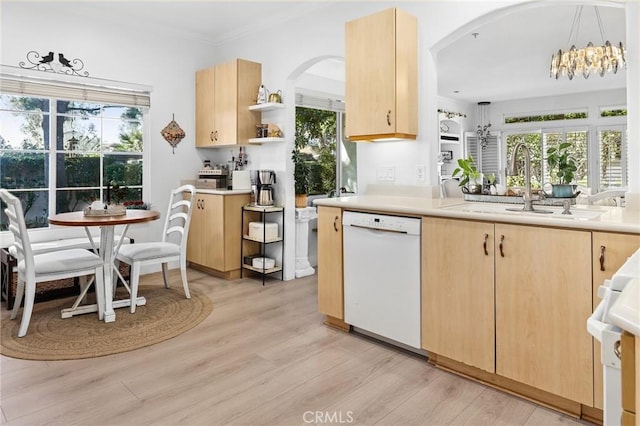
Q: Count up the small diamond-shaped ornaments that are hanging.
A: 1